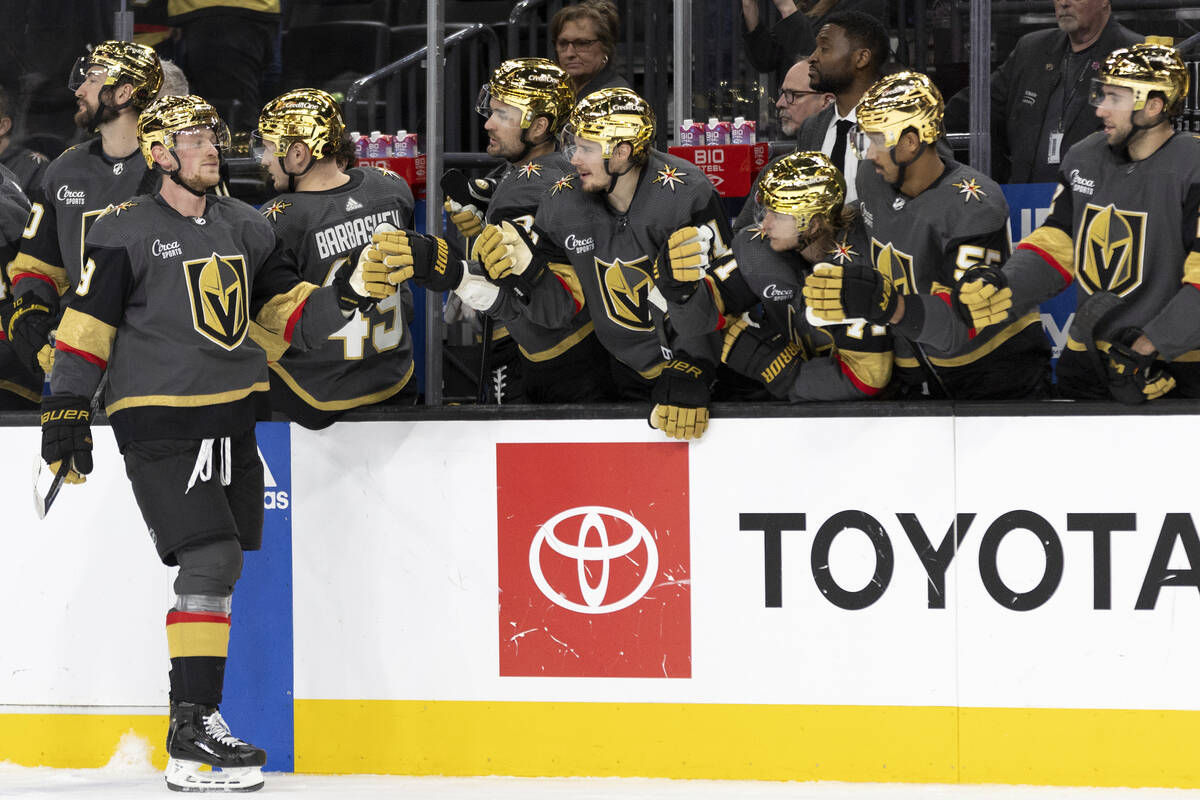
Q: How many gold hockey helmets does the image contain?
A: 8